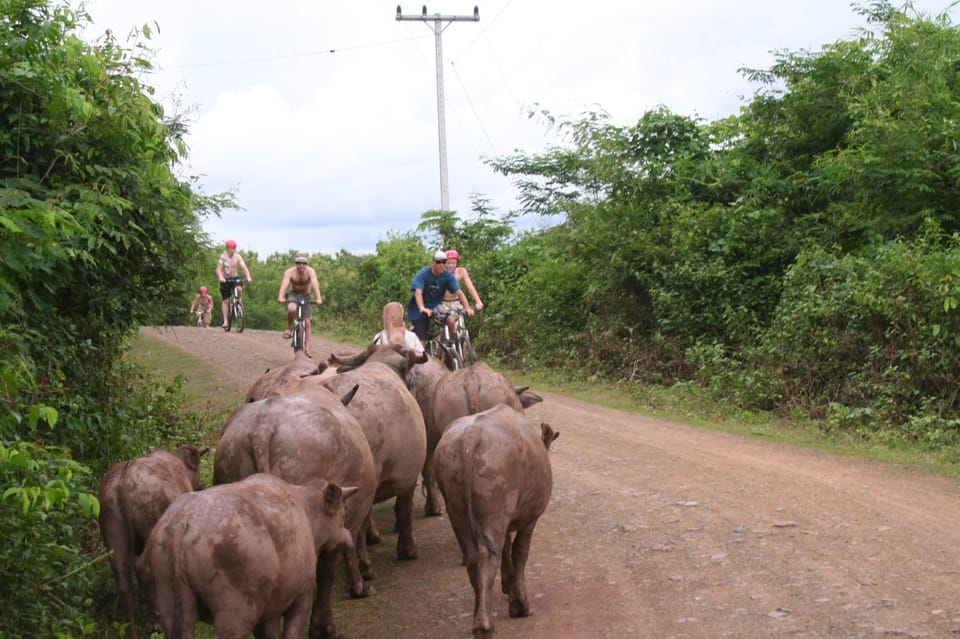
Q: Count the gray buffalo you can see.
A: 8